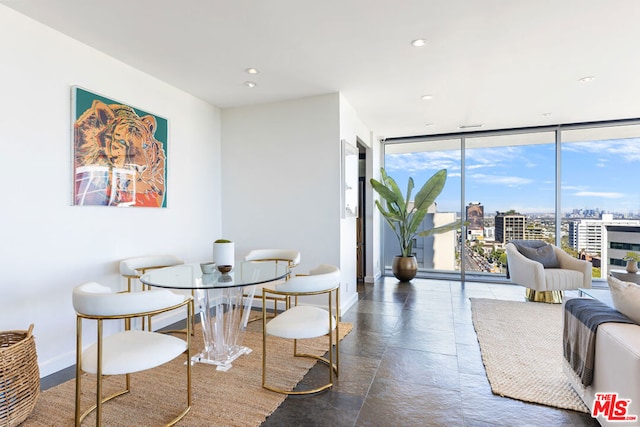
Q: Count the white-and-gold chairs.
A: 4